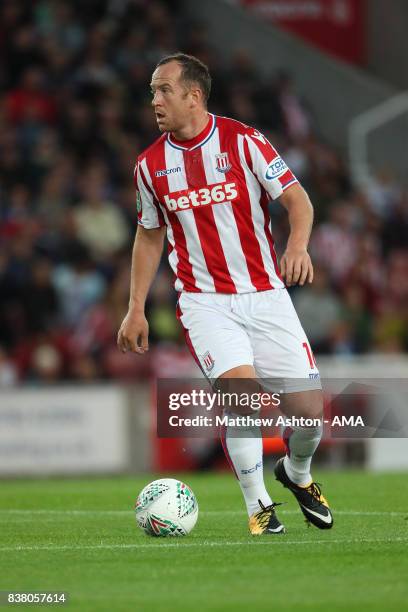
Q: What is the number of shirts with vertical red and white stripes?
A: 1